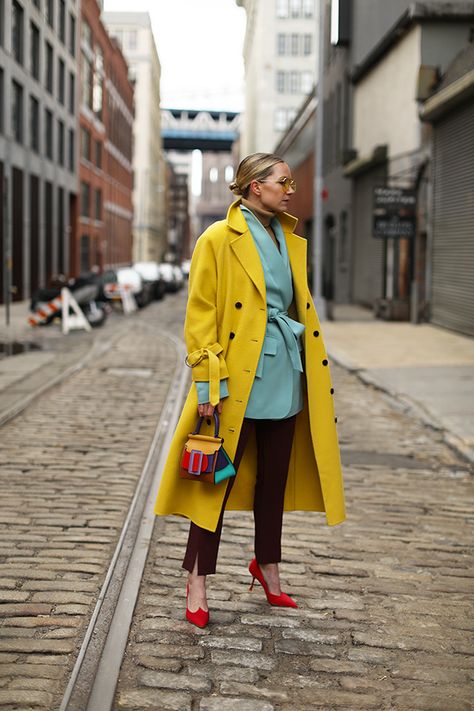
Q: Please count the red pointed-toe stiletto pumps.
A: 2